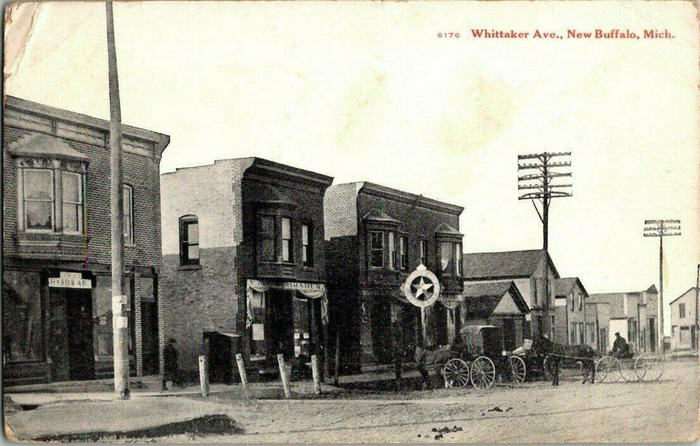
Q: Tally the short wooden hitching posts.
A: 4